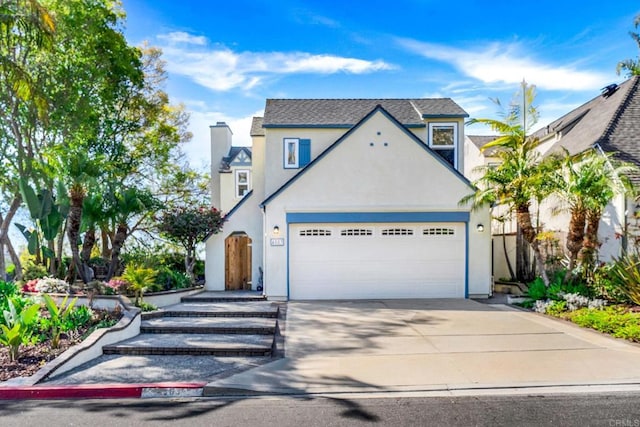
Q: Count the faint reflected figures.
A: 0